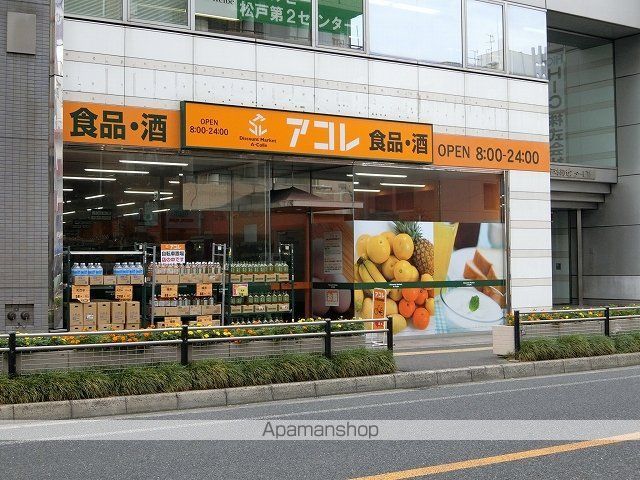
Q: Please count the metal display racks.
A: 3